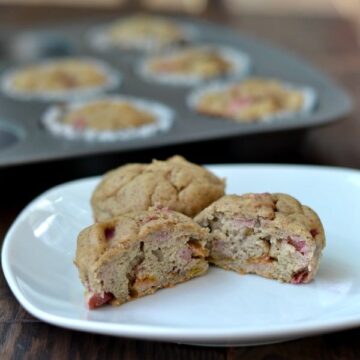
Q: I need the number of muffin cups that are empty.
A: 2